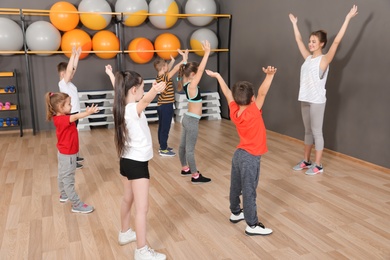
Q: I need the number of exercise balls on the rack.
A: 12